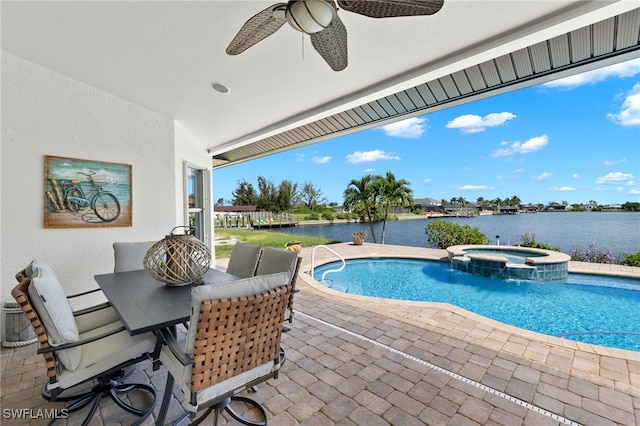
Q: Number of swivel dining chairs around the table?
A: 6